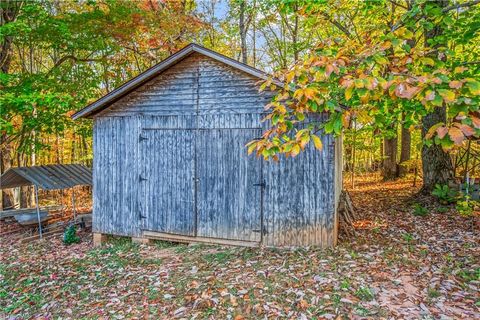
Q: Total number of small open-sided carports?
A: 1